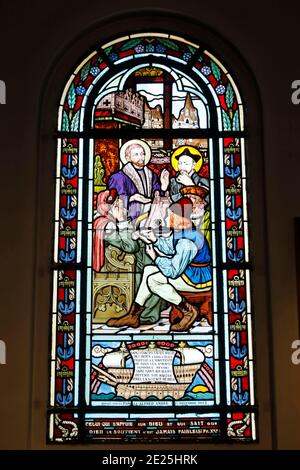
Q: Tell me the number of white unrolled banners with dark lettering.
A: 1